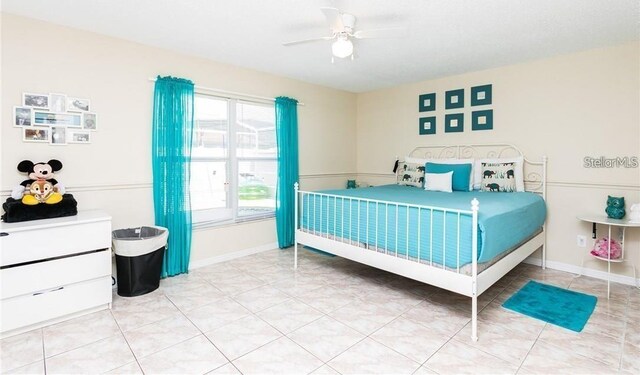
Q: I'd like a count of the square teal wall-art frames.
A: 6